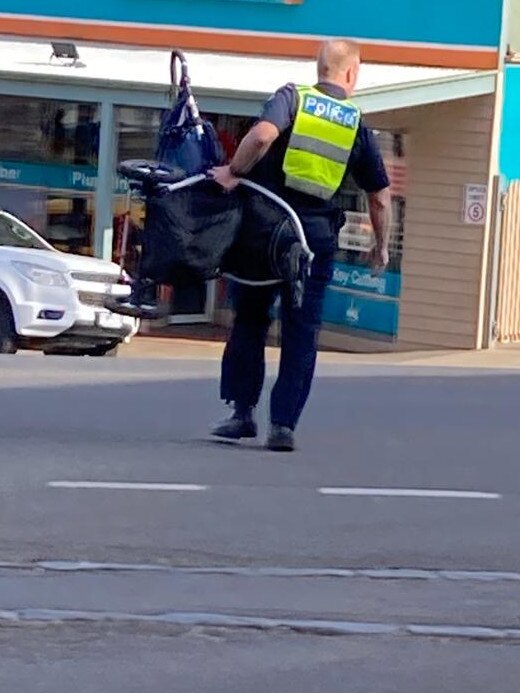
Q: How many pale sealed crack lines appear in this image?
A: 2